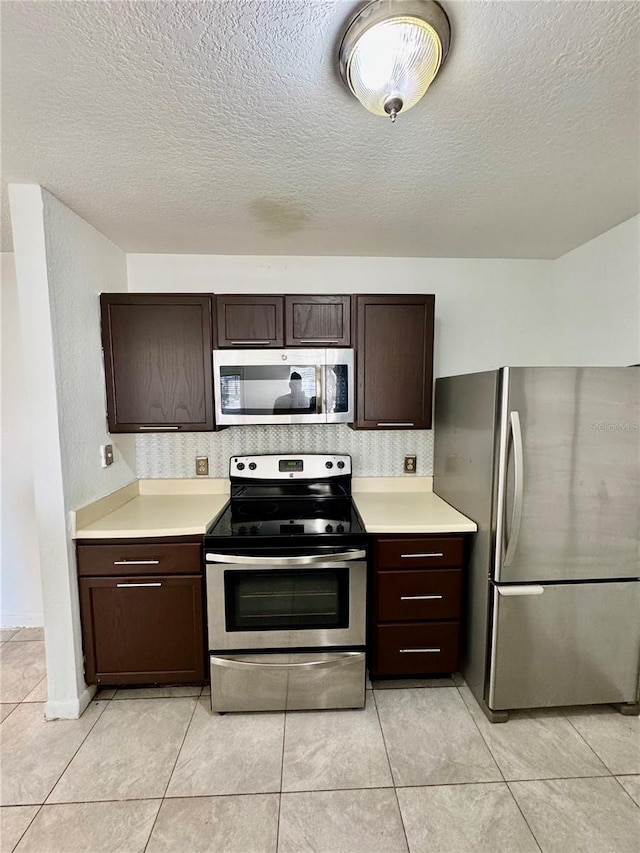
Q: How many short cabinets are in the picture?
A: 2